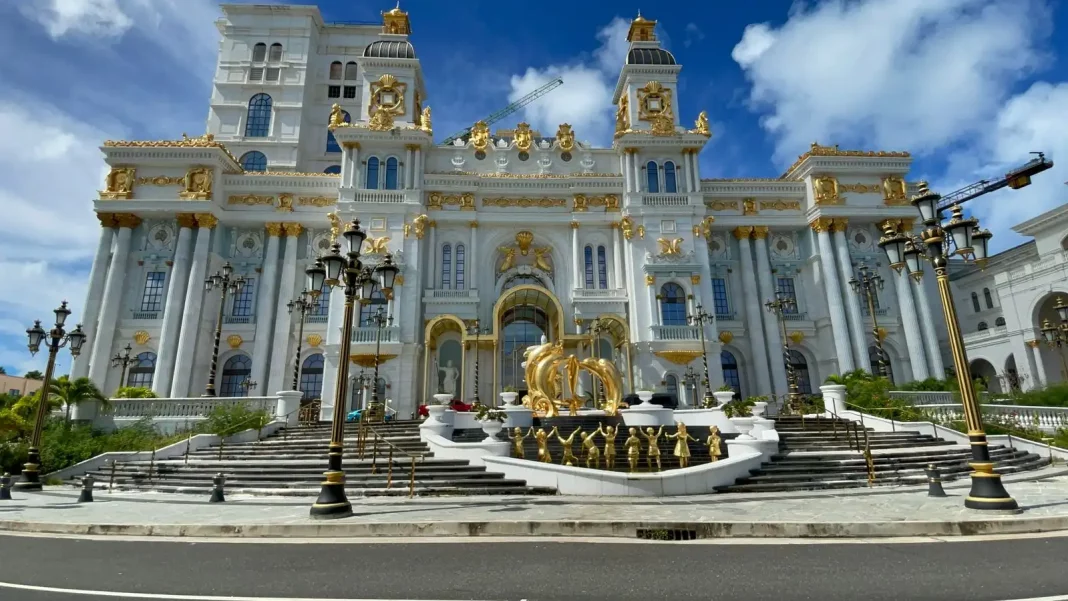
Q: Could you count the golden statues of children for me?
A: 9